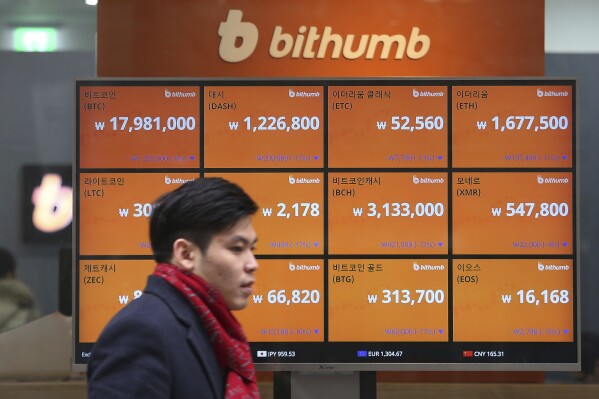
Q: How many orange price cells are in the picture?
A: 12